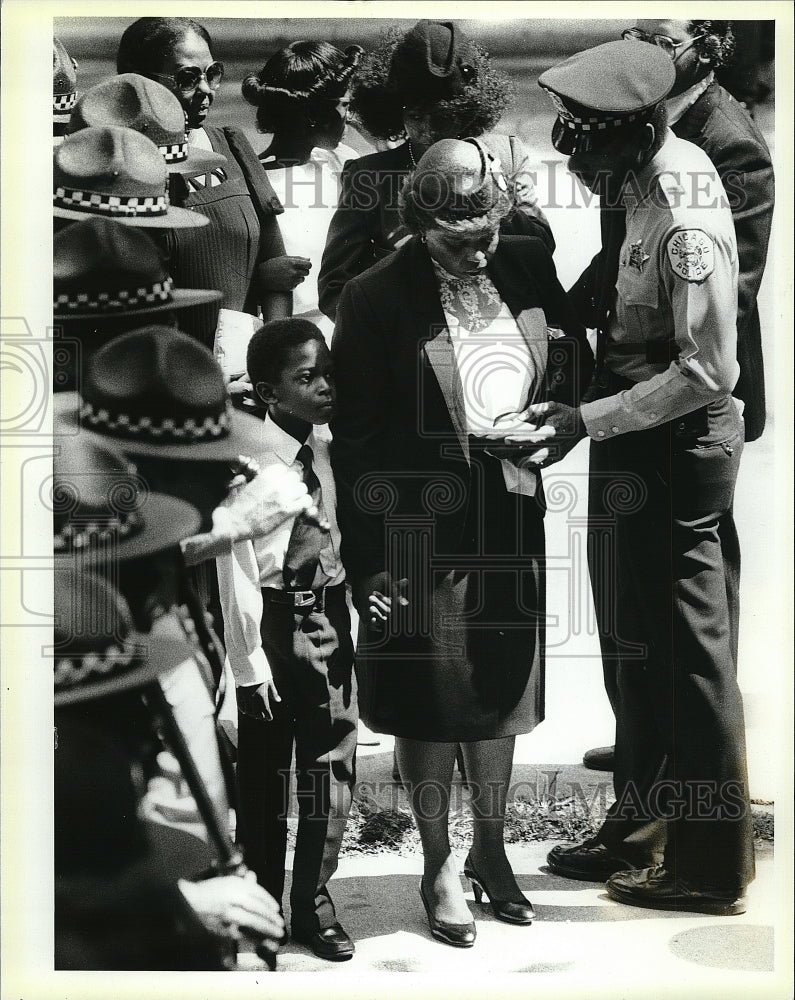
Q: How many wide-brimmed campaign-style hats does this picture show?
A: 7